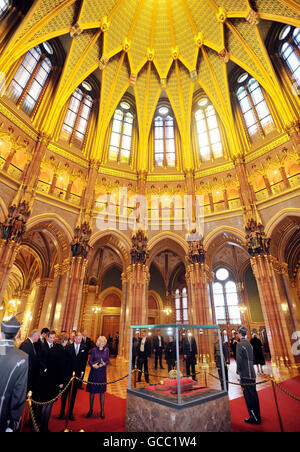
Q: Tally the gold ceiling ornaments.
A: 6